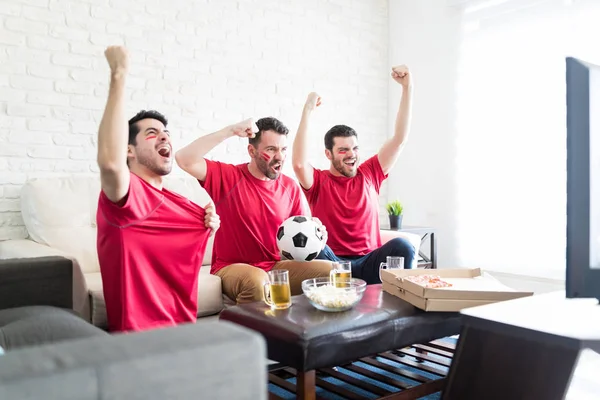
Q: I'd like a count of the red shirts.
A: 3